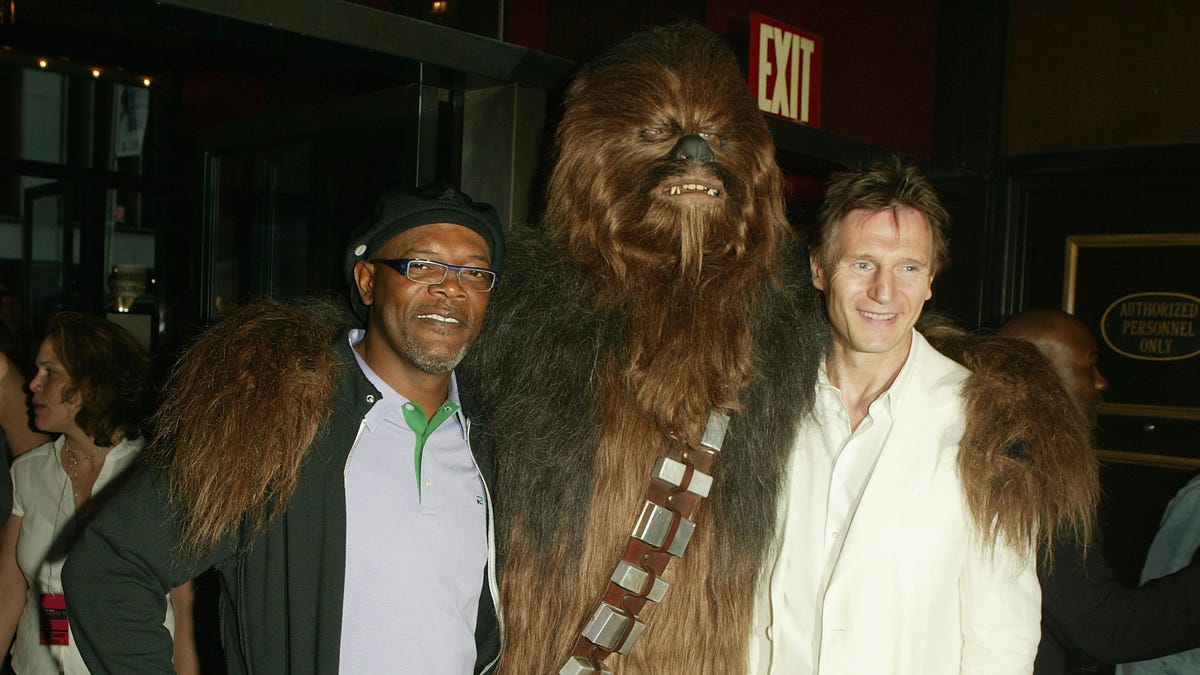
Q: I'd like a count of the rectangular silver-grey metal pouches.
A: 6